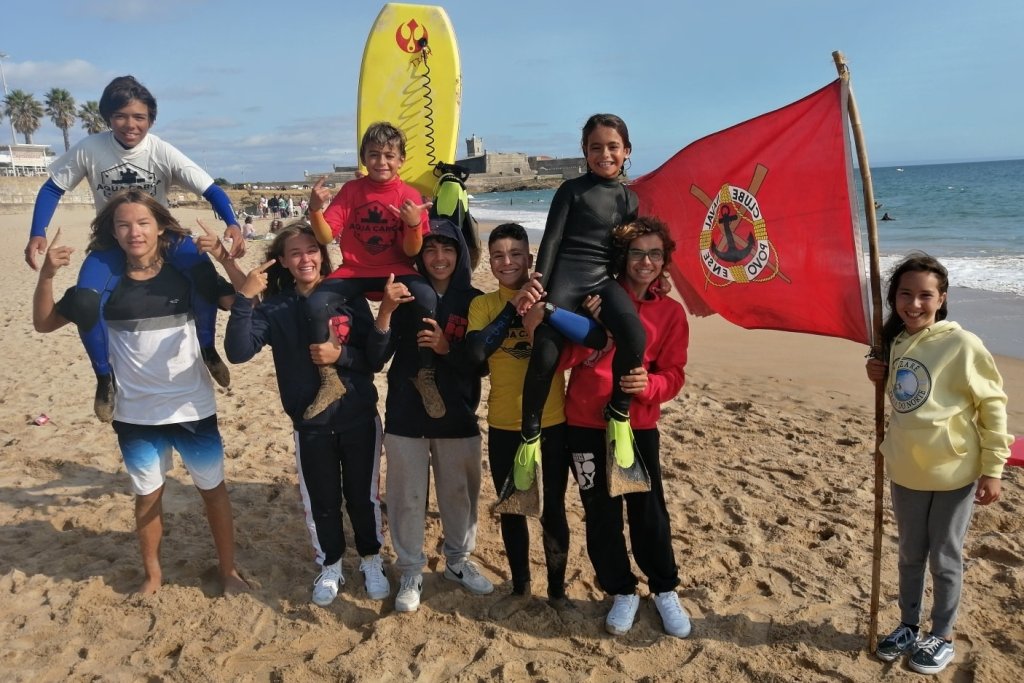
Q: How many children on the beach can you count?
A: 9